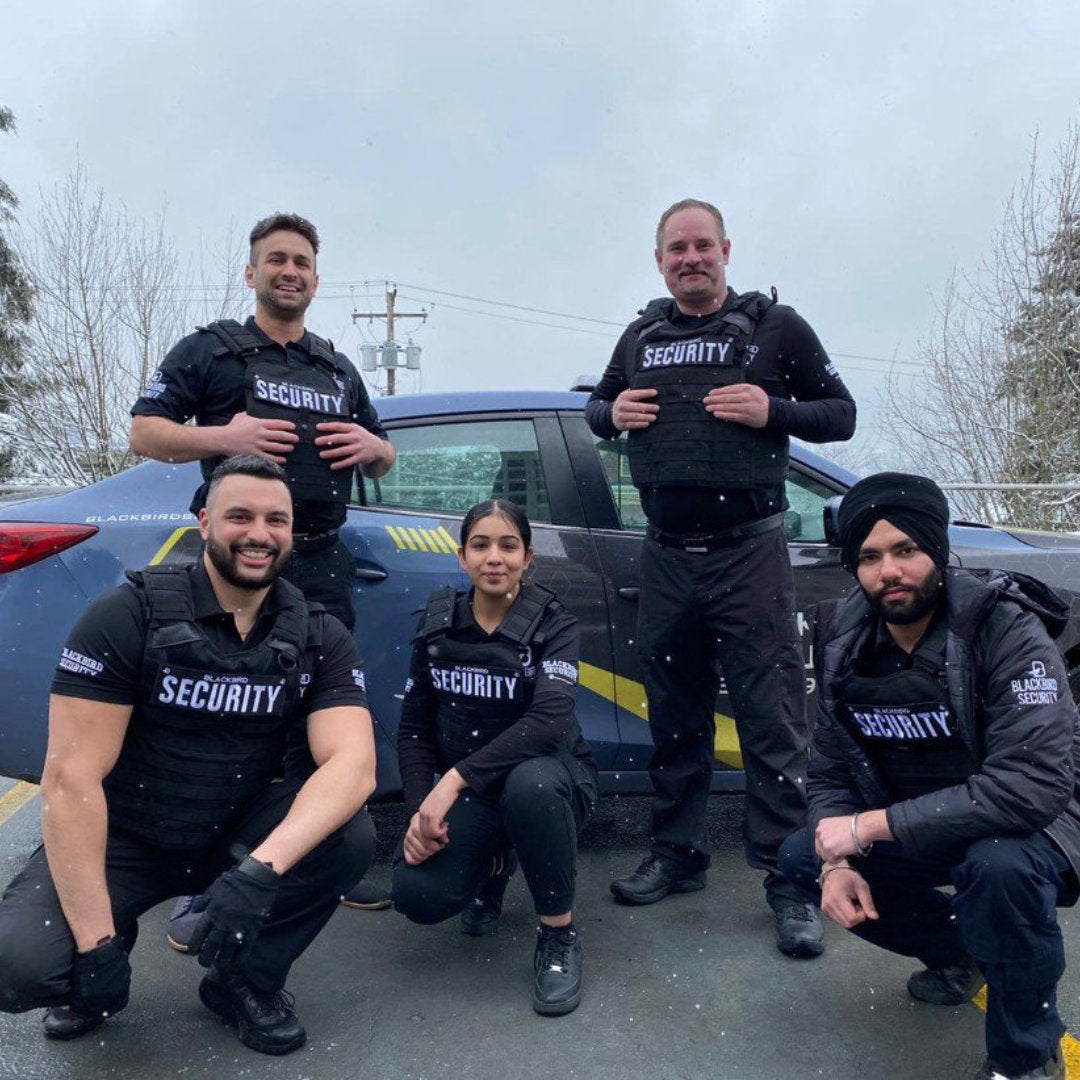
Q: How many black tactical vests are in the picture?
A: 5